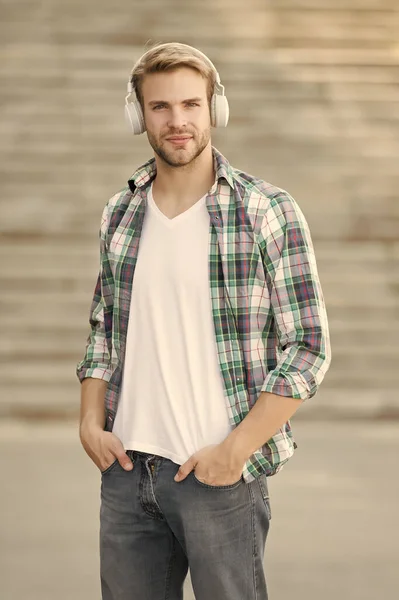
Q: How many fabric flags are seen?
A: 0